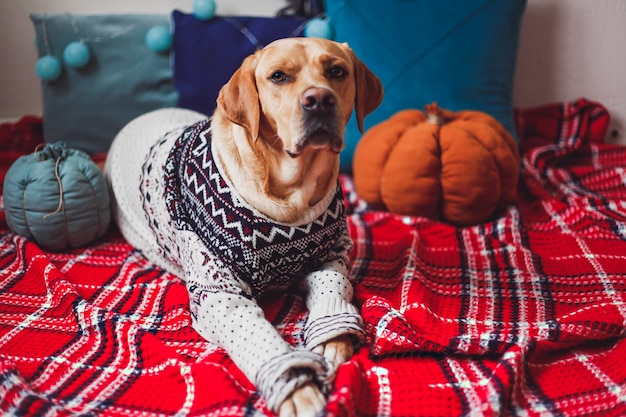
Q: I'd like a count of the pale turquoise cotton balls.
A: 5